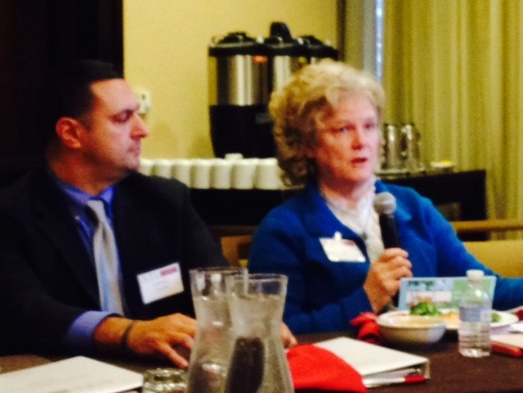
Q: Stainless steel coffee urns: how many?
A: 3